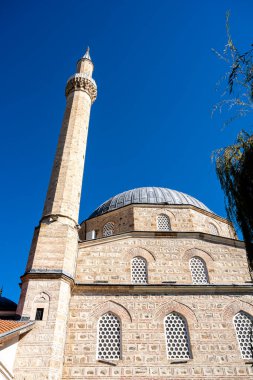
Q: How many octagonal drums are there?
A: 1